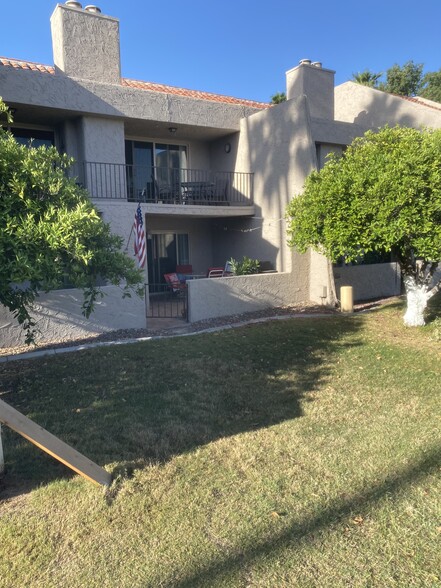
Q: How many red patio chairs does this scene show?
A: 3